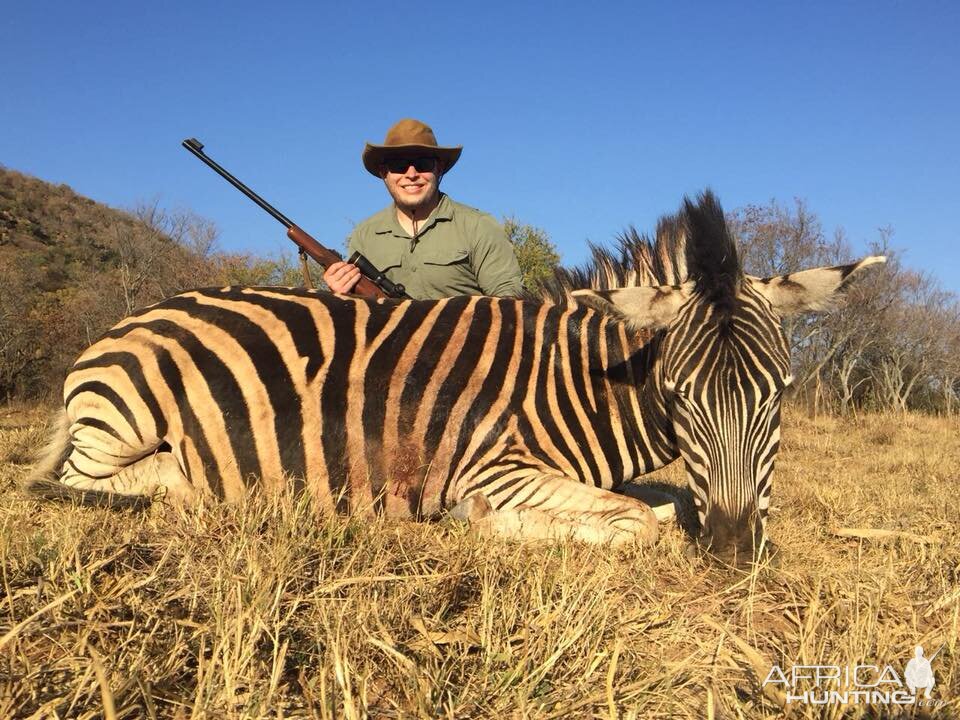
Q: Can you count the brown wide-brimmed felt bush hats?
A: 1